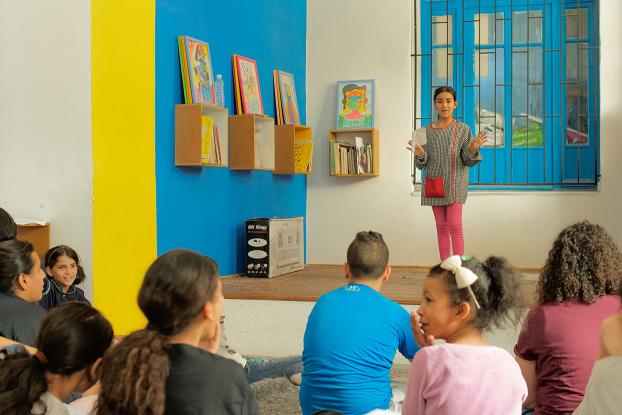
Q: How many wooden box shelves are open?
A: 4